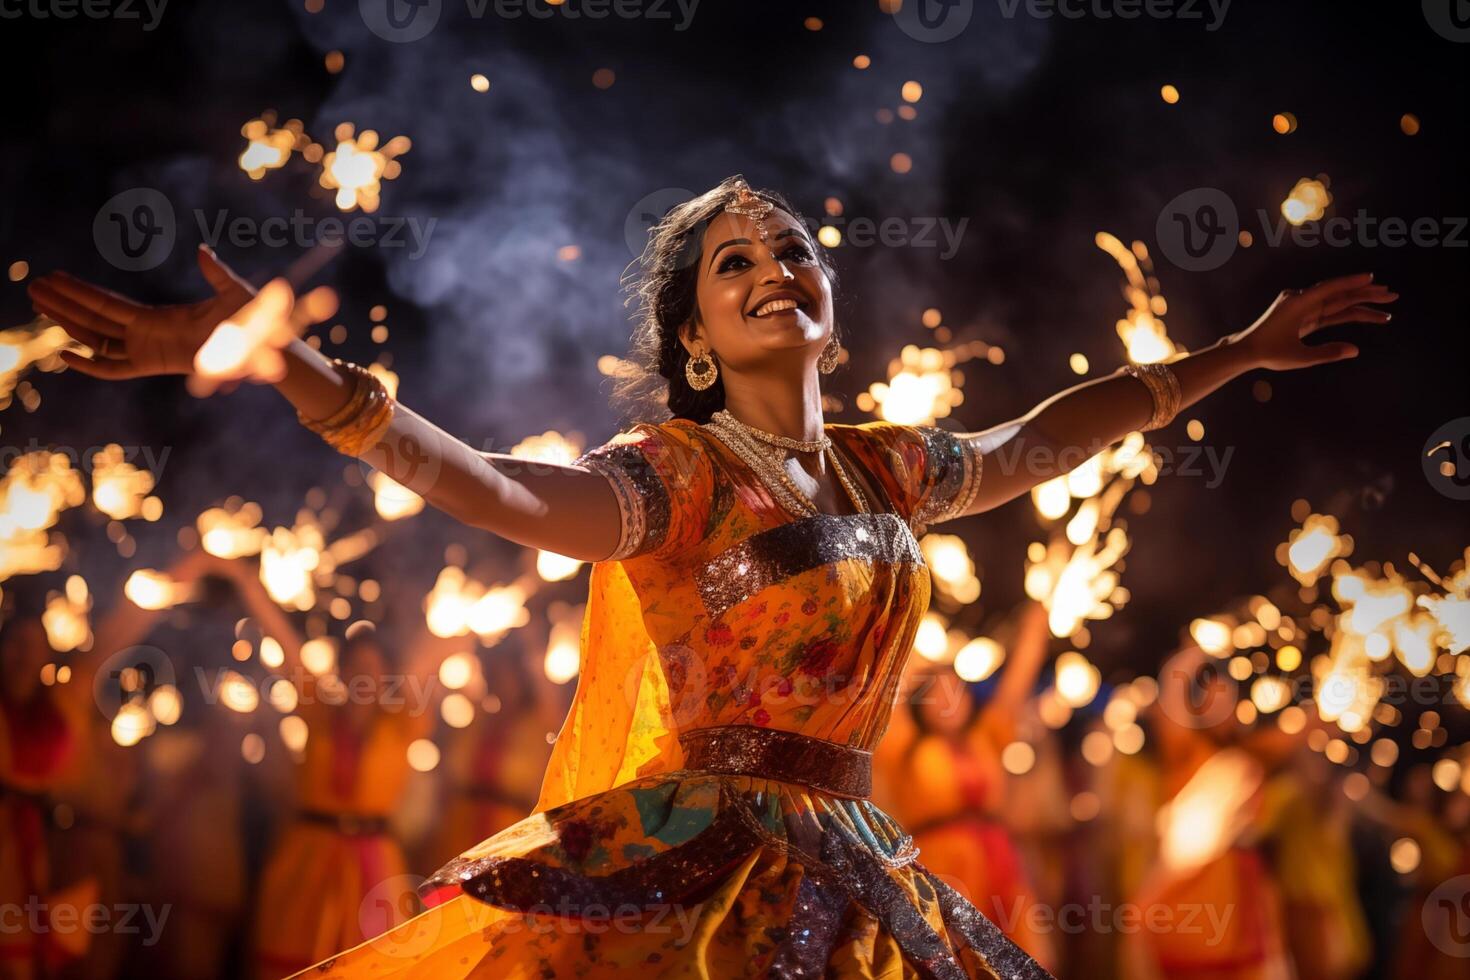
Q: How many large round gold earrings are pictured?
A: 2